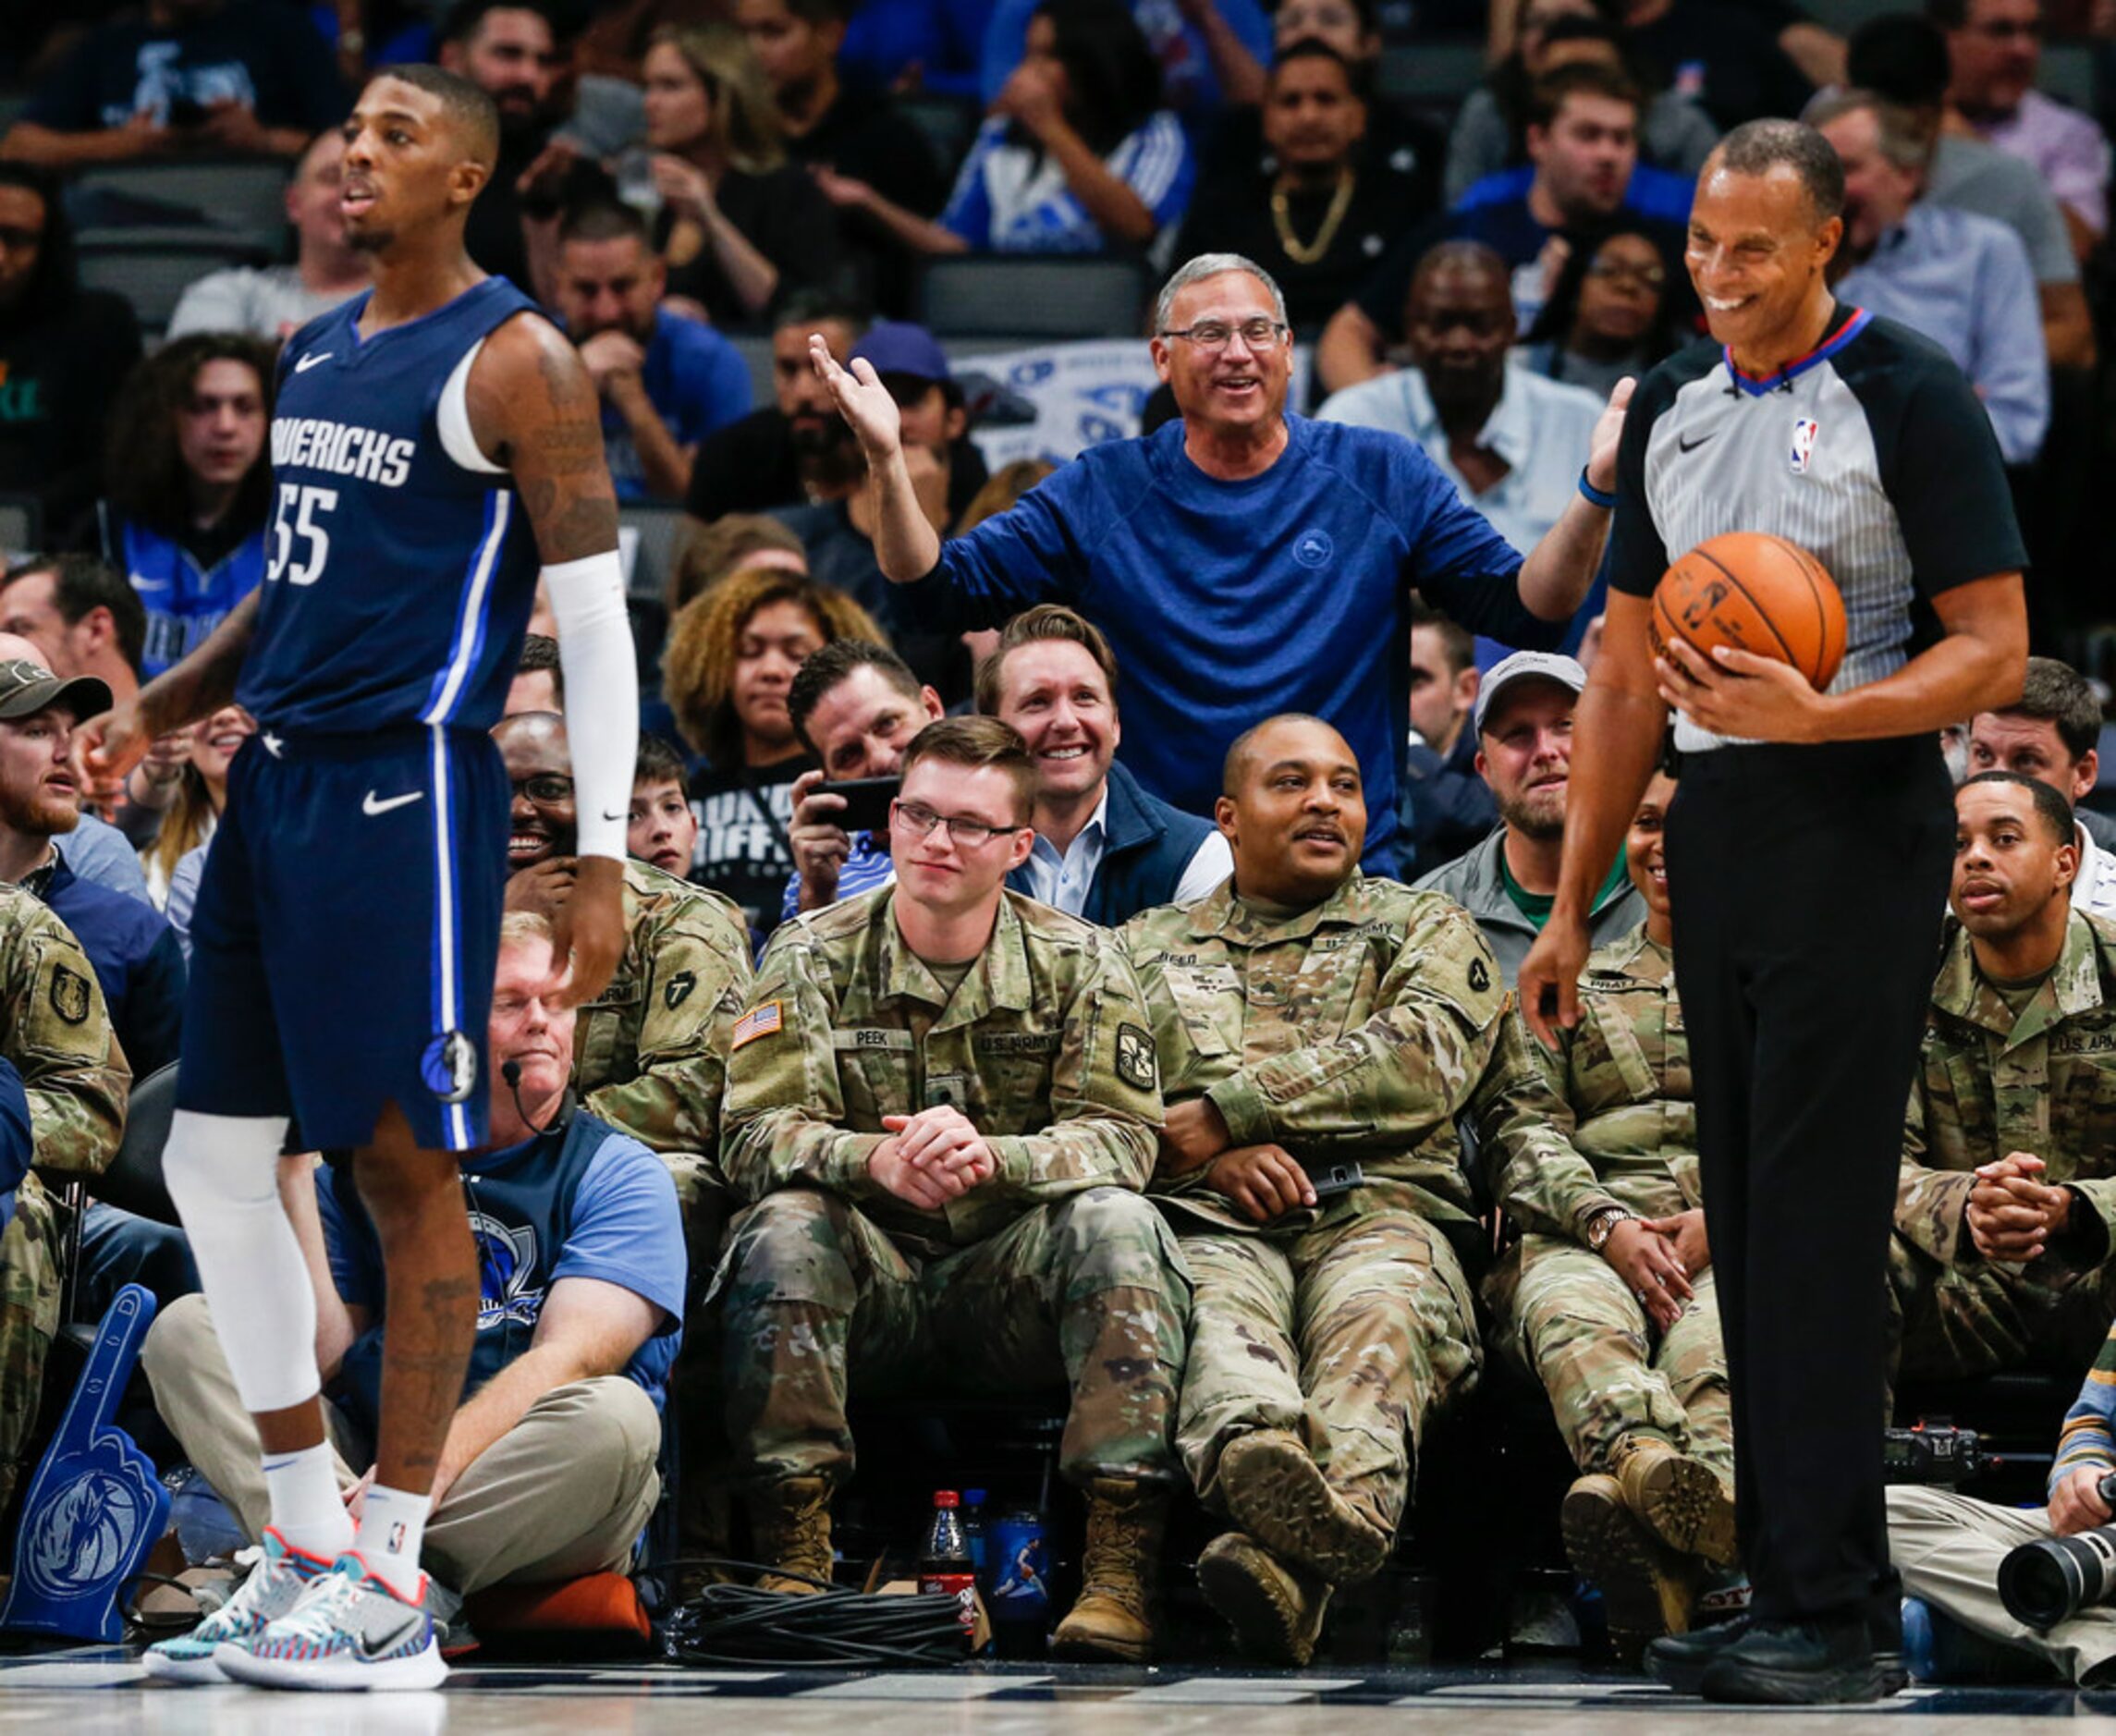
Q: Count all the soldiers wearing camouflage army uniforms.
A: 6